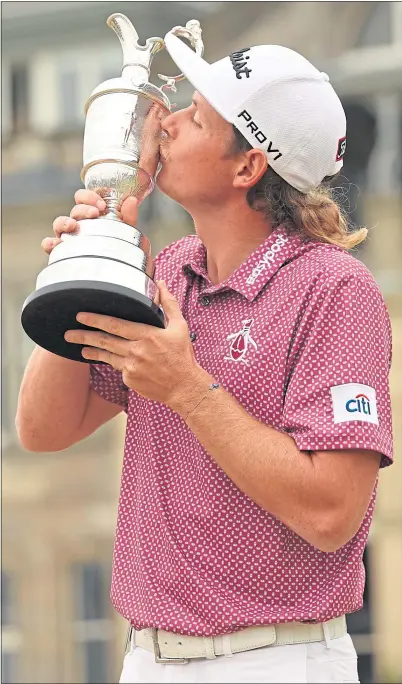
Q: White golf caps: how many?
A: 1